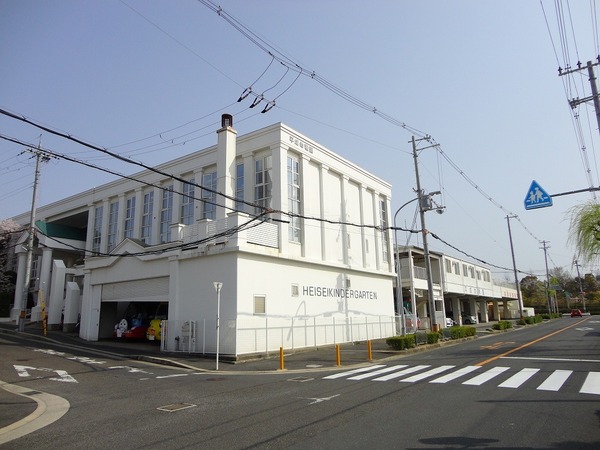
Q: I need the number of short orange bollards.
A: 3